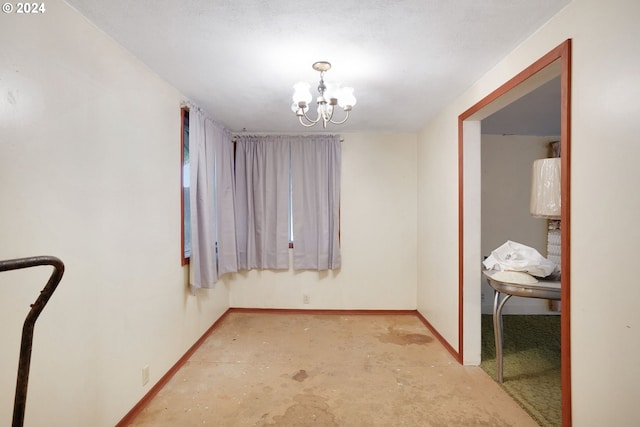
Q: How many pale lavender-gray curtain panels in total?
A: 4